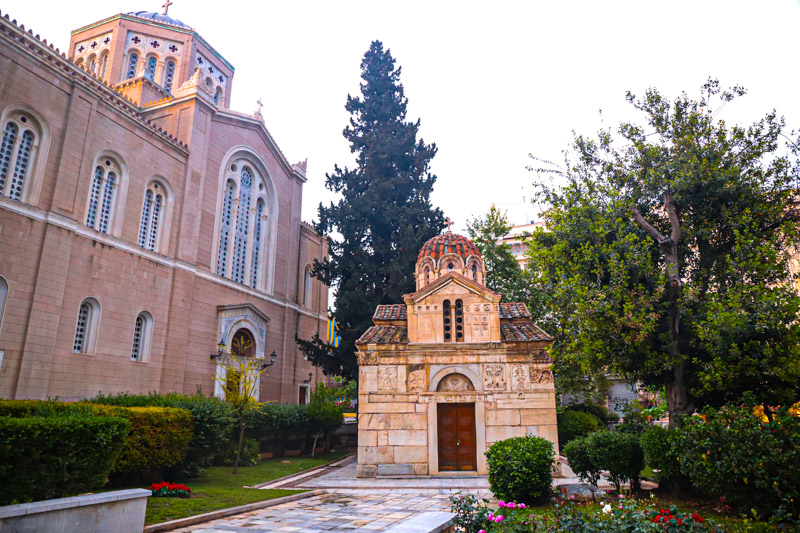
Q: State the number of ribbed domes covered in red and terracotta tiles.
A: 1